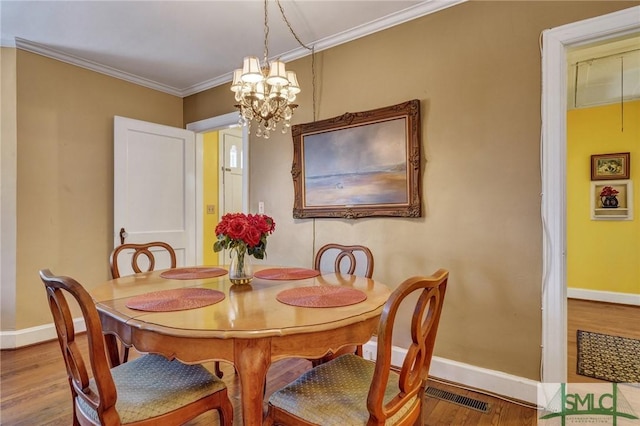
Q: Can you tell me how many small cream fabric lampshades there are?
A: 6